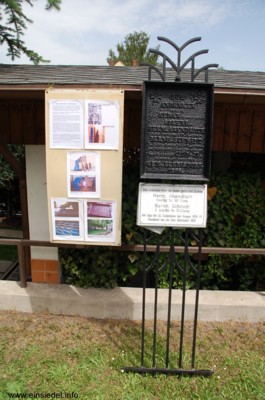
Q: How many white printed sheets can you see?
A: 5